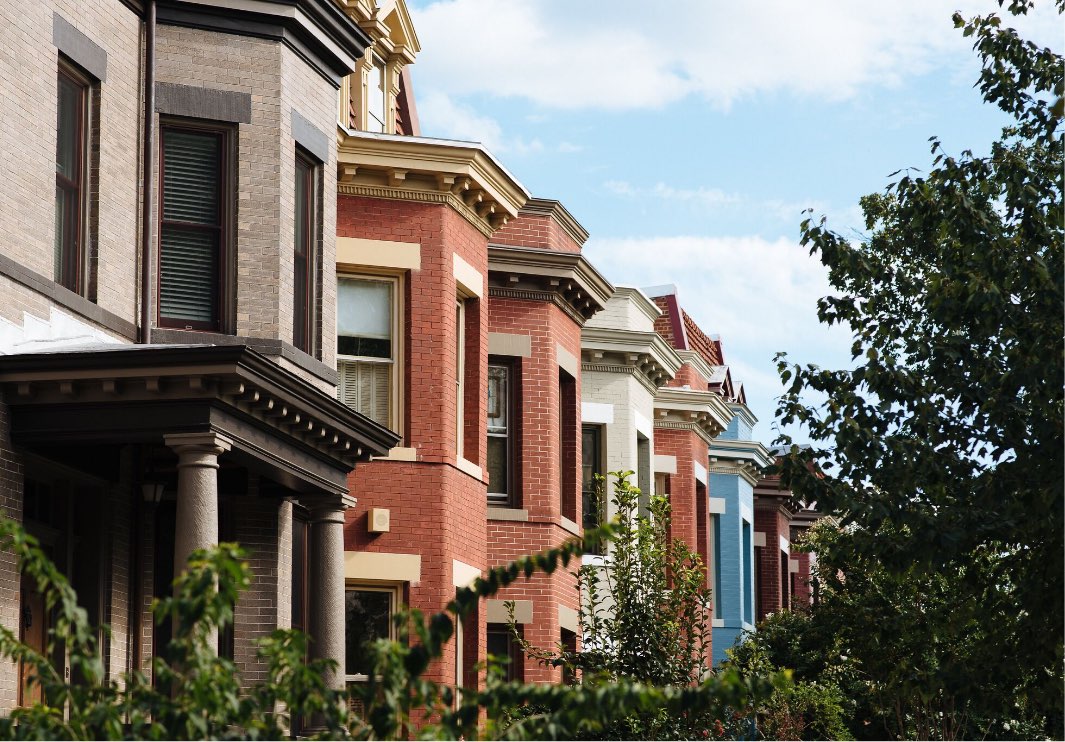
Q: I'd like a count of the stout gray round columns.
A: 2